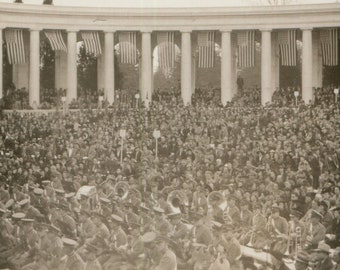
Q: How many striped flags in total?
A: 9